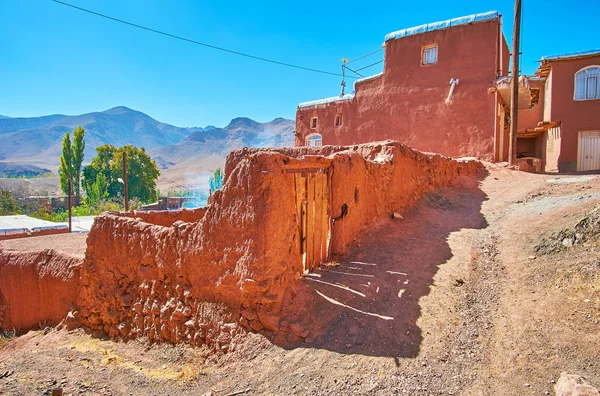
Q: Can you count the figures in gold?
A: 0